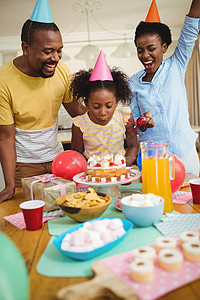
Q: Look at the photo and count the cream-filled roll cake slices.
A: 6